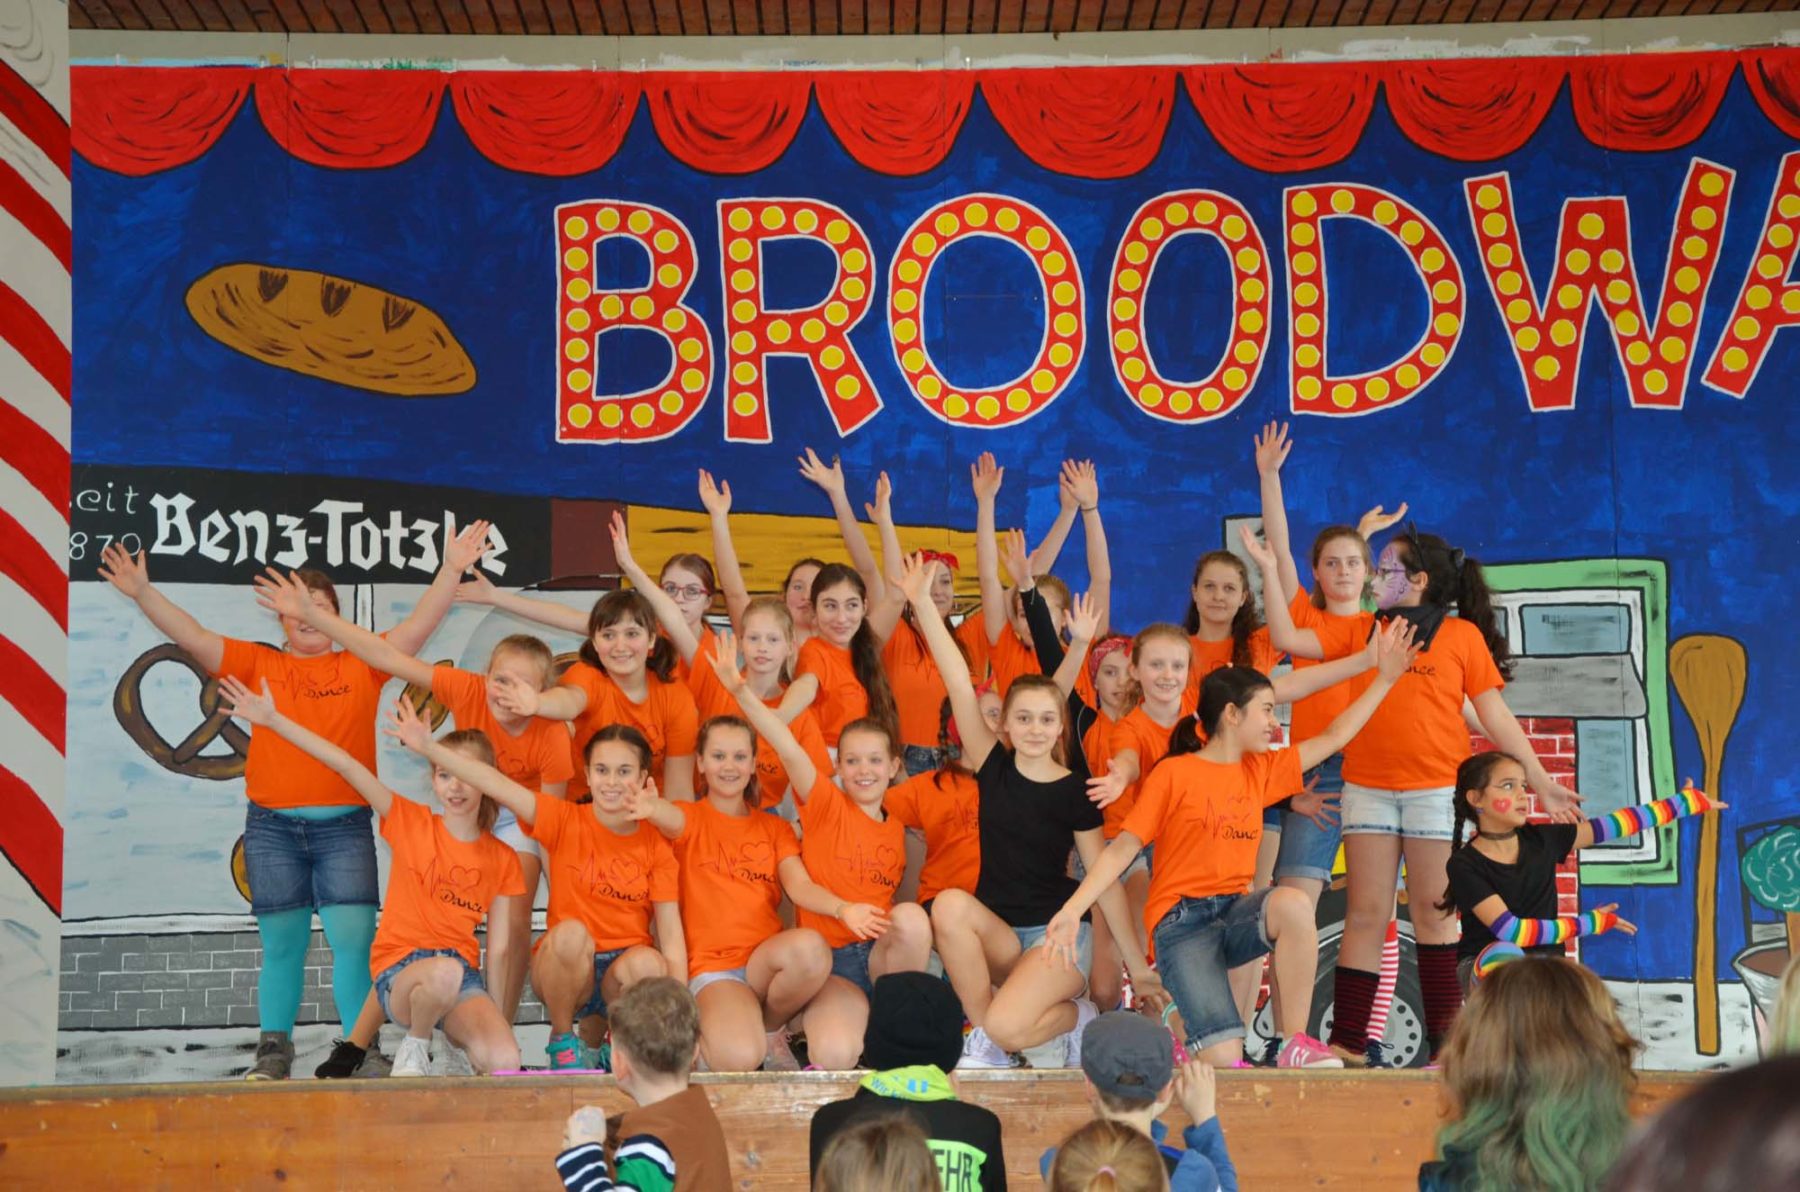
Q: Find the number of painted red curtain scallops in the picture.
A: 10